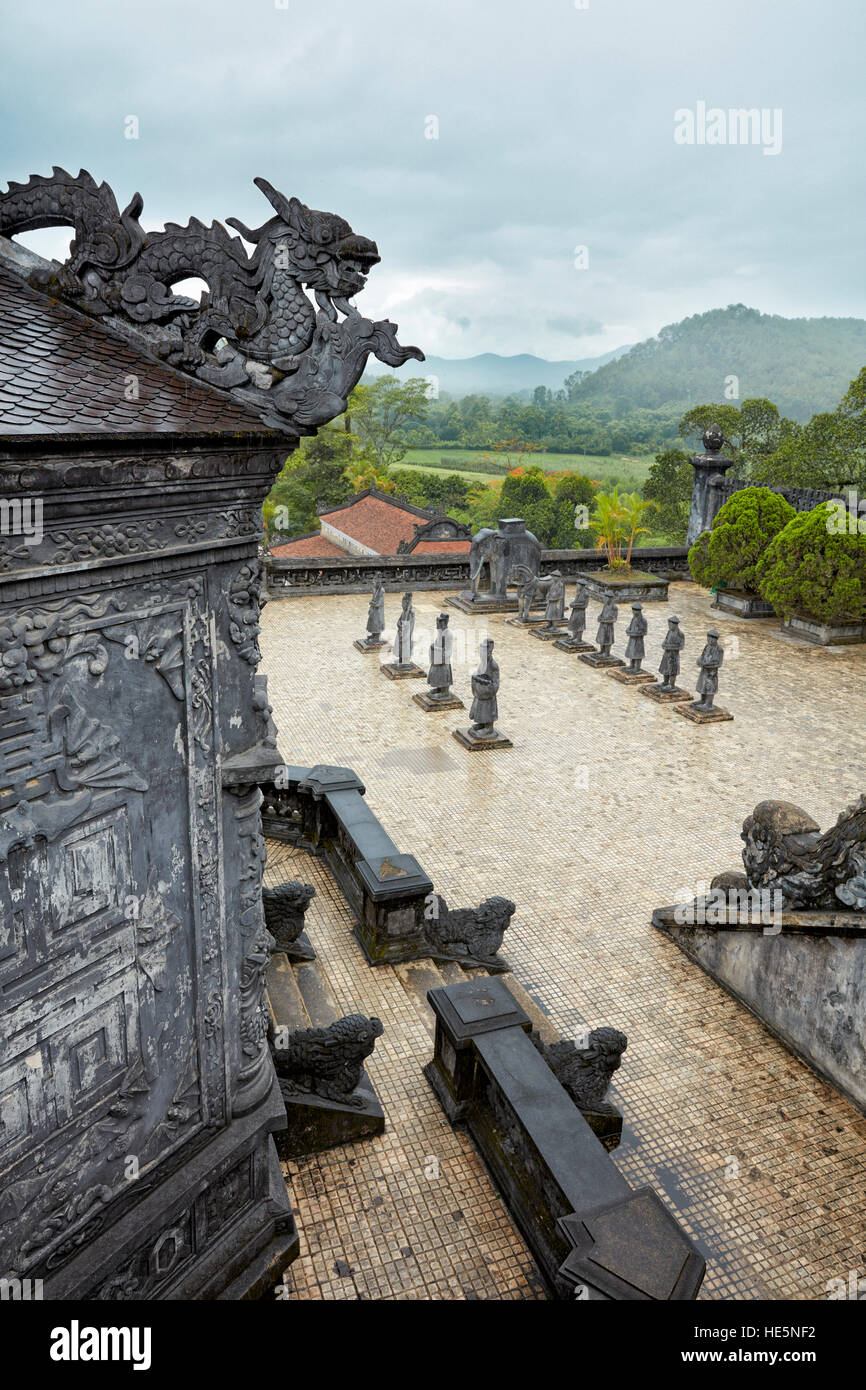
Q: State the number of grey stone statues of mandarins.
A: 10